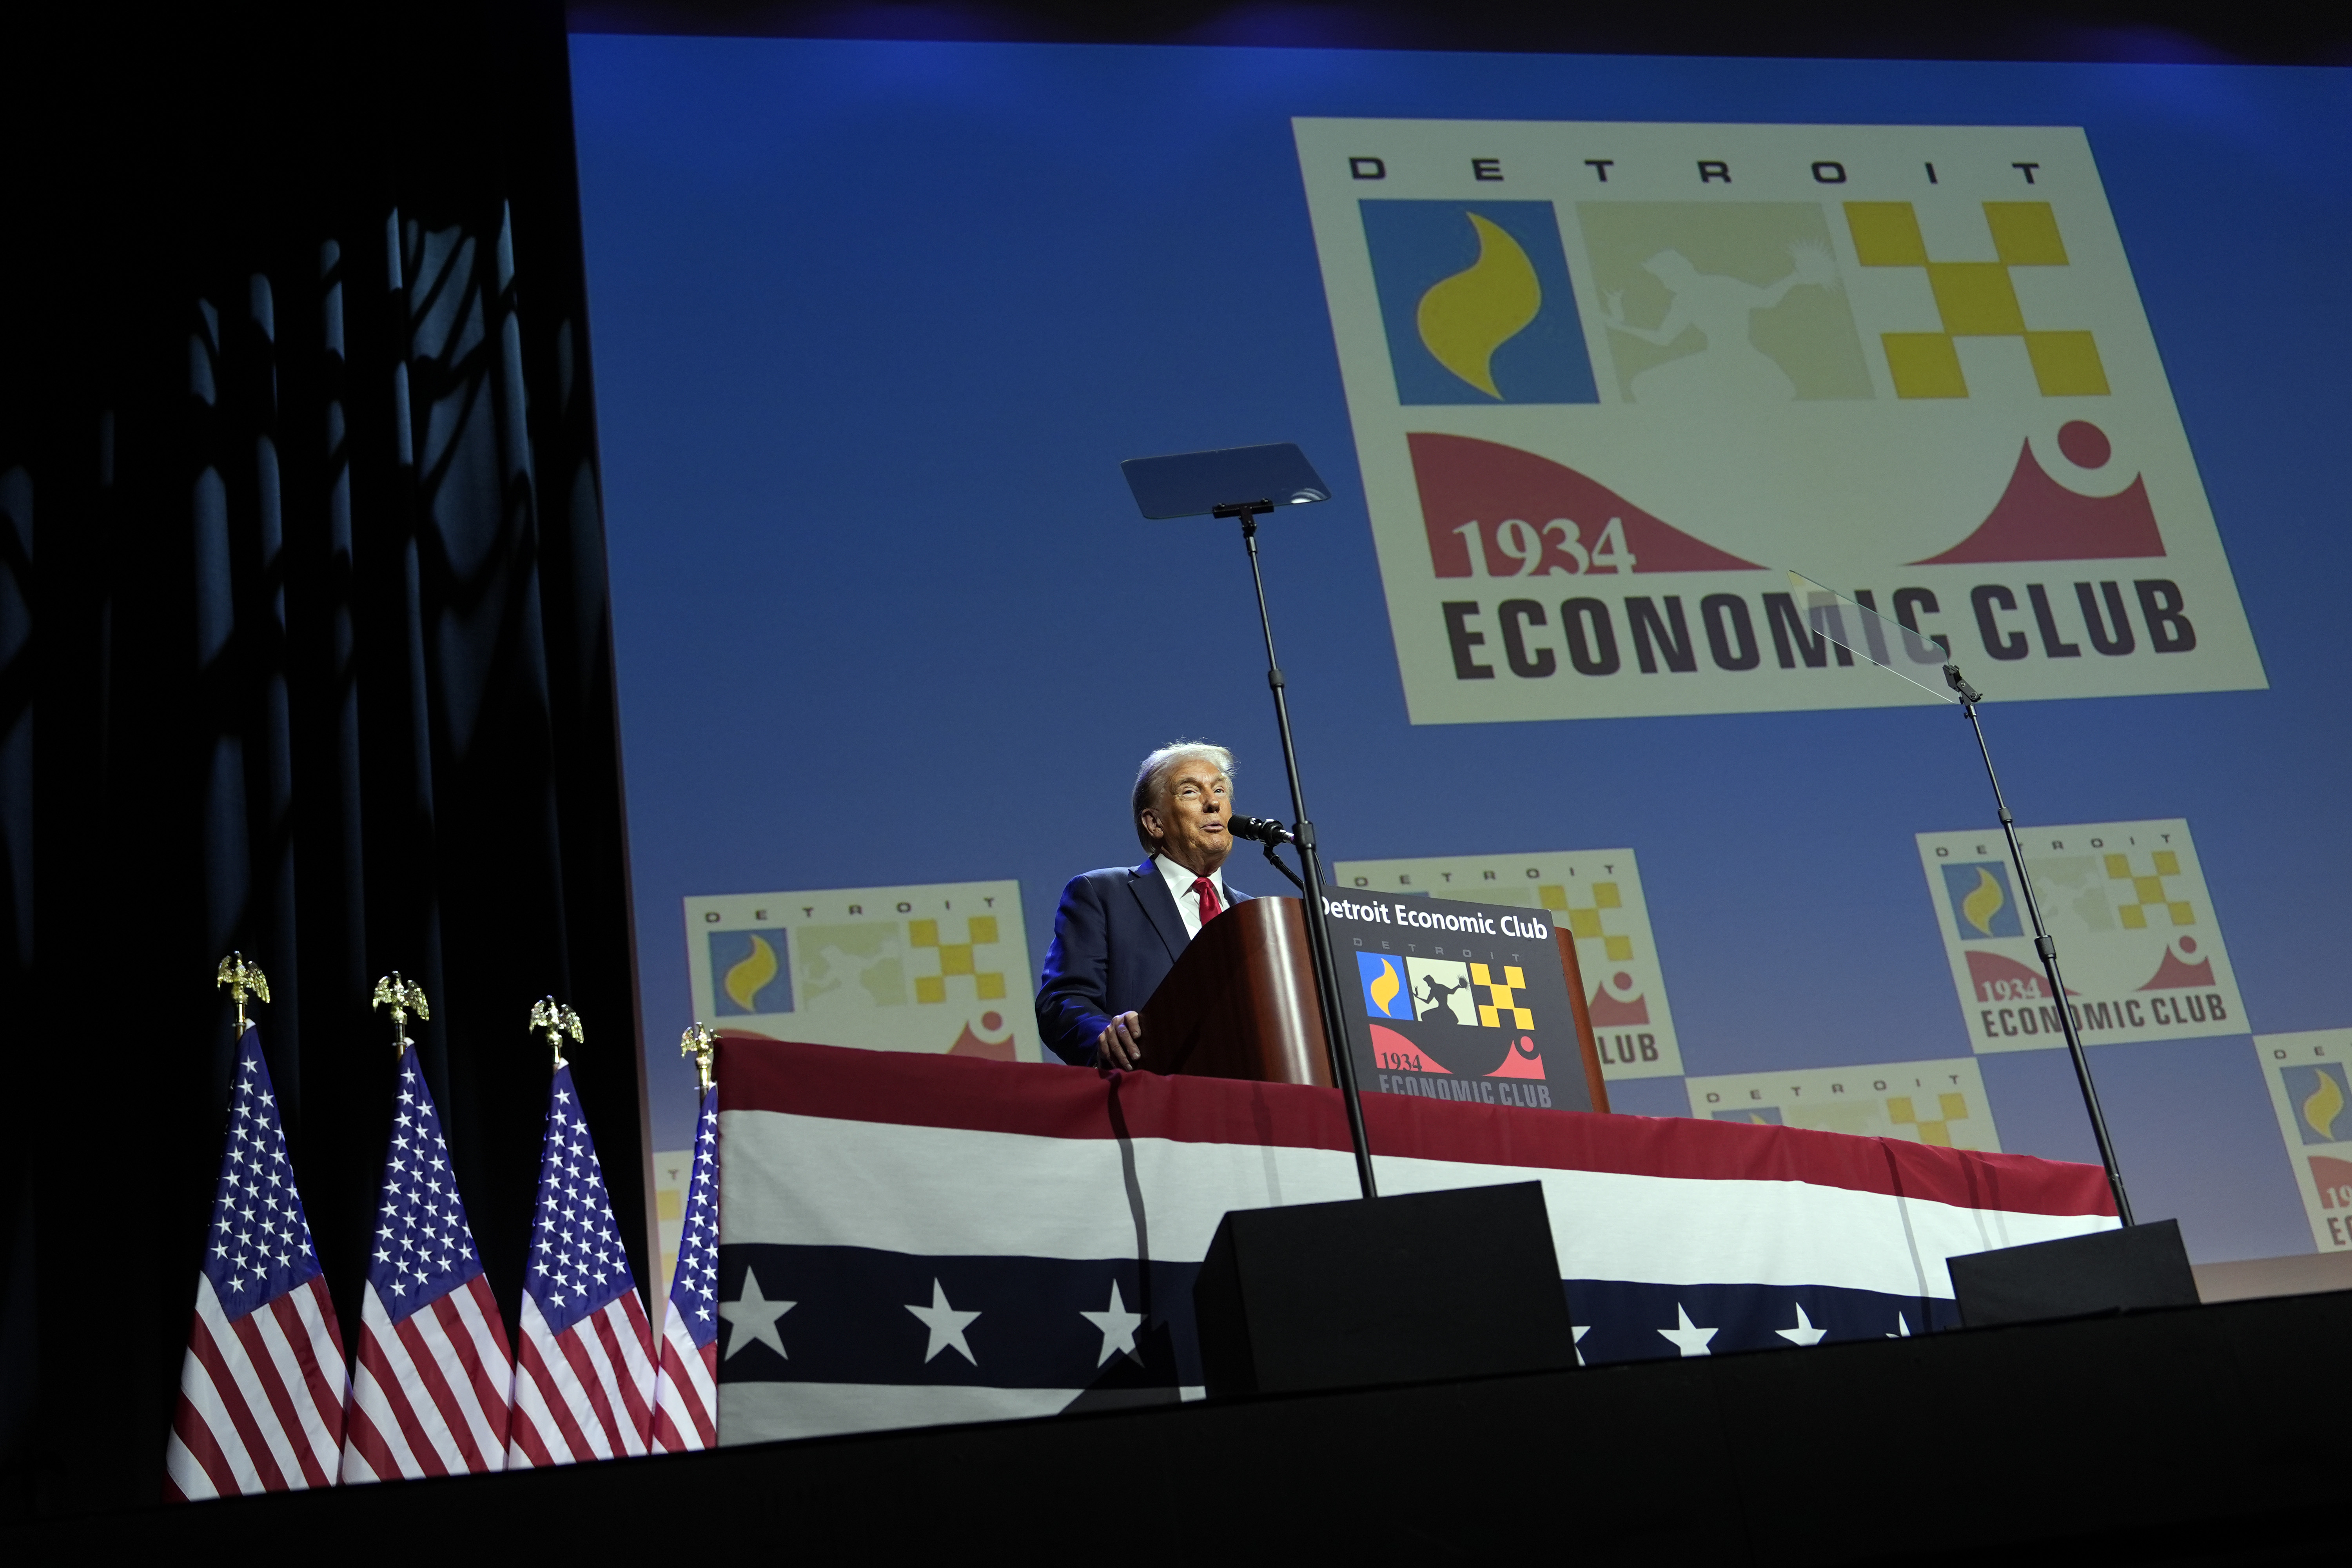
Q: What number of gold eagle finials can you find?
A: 4